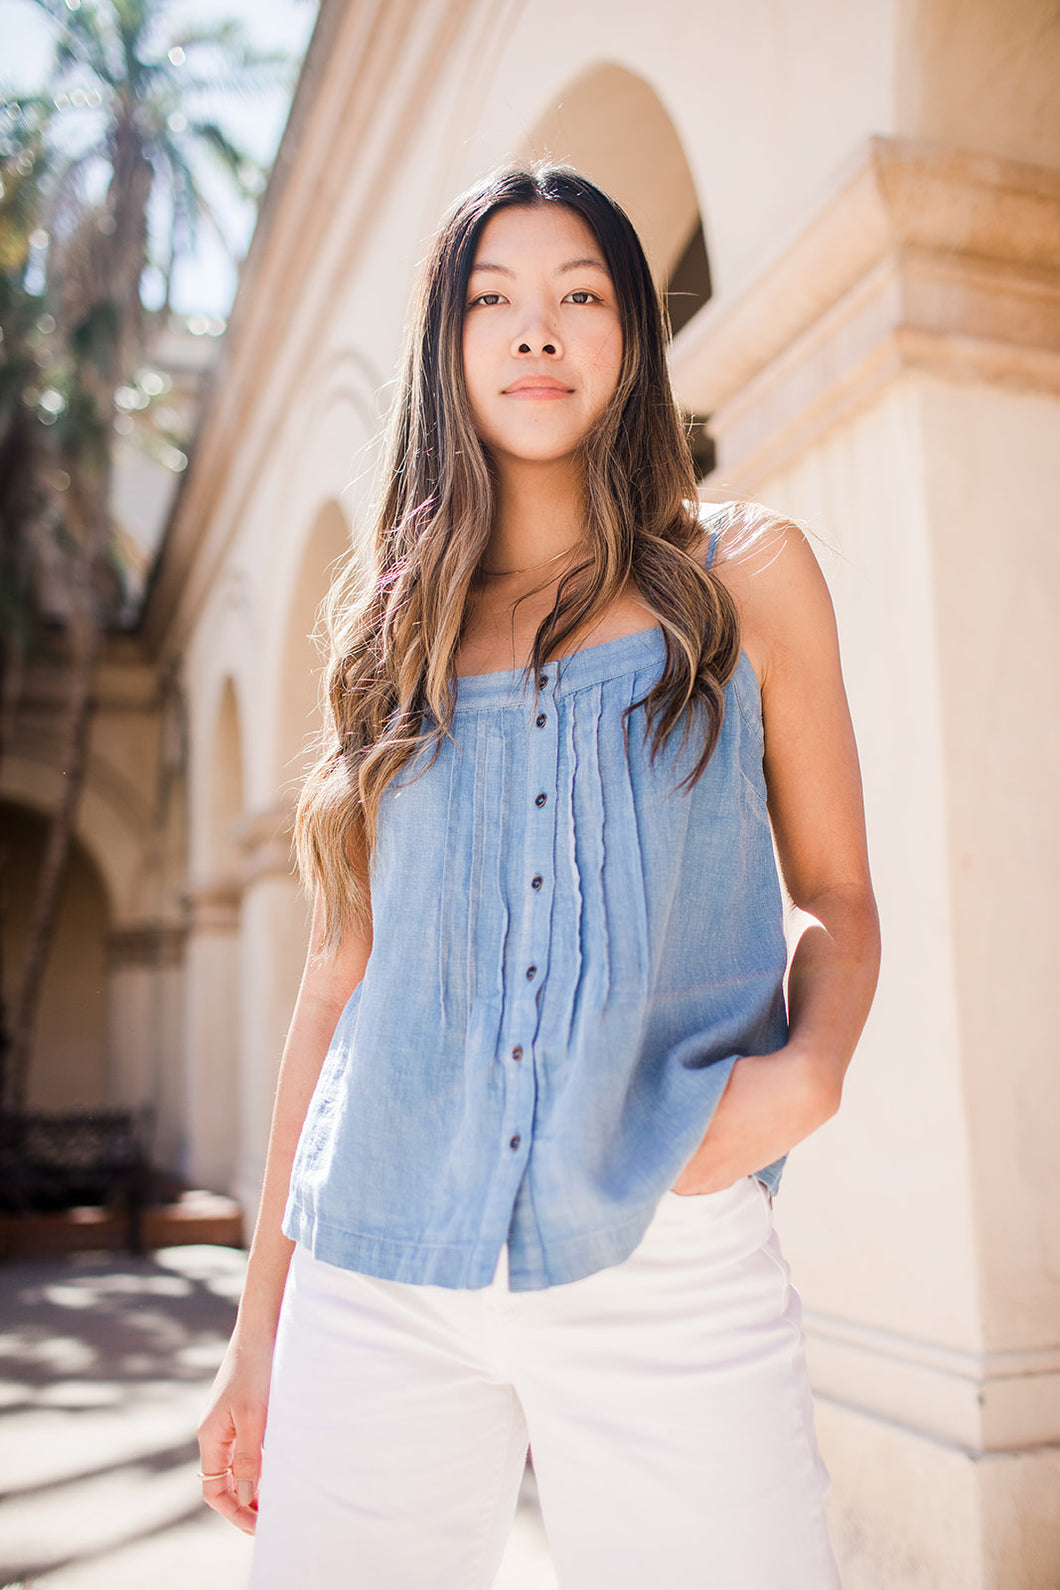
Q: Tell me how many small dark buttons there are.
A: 7